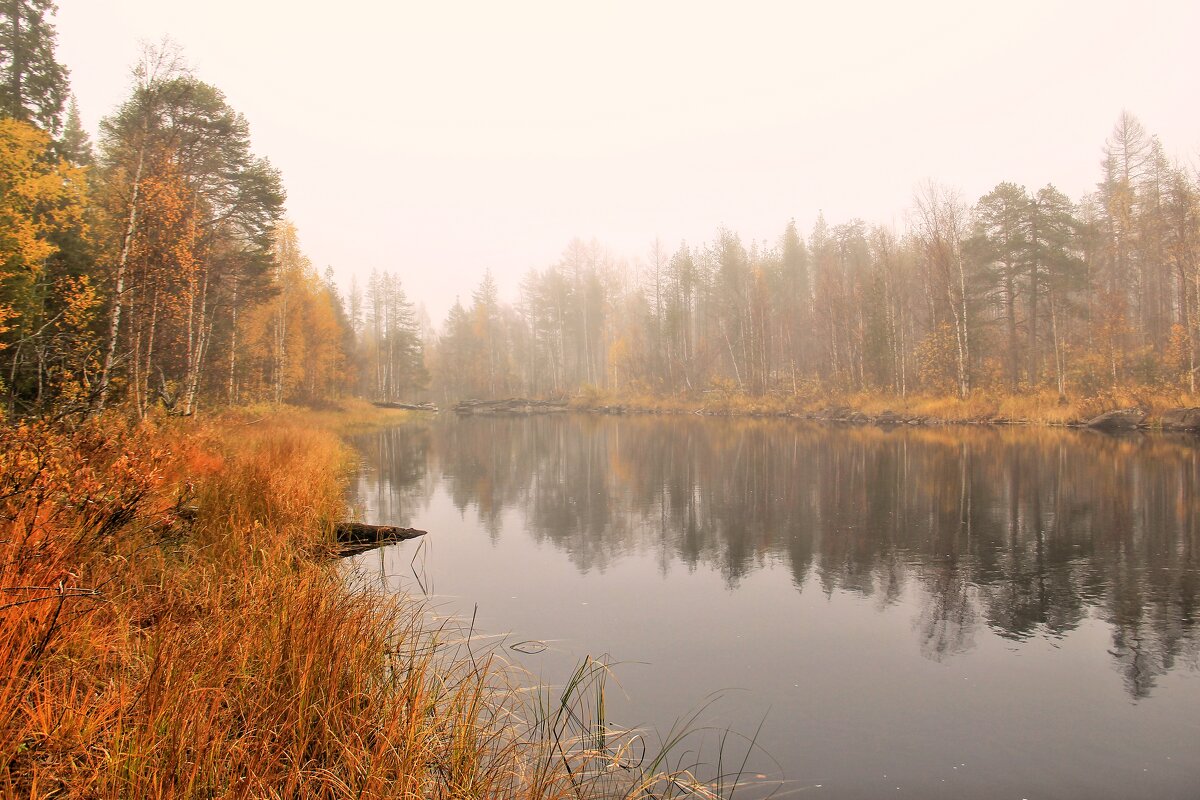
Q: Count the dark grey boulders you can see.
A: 2